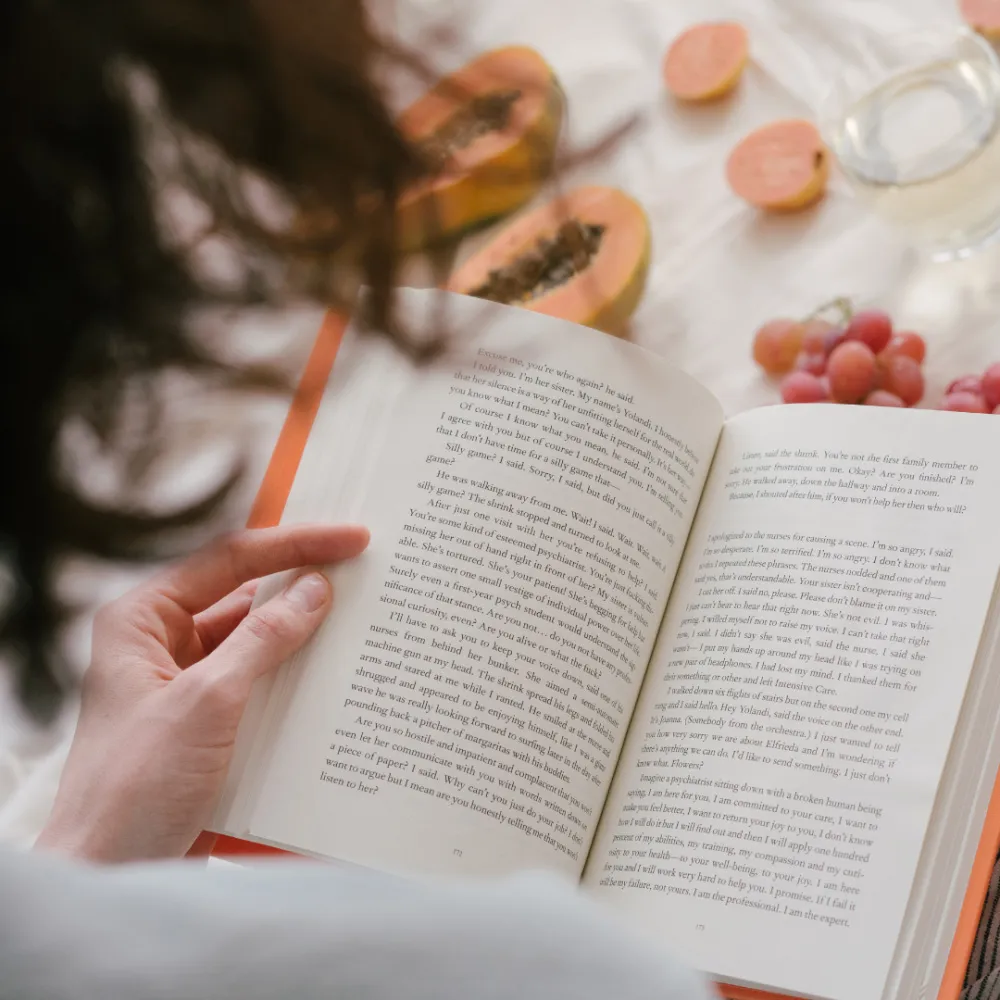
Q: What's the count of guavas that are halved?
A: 3